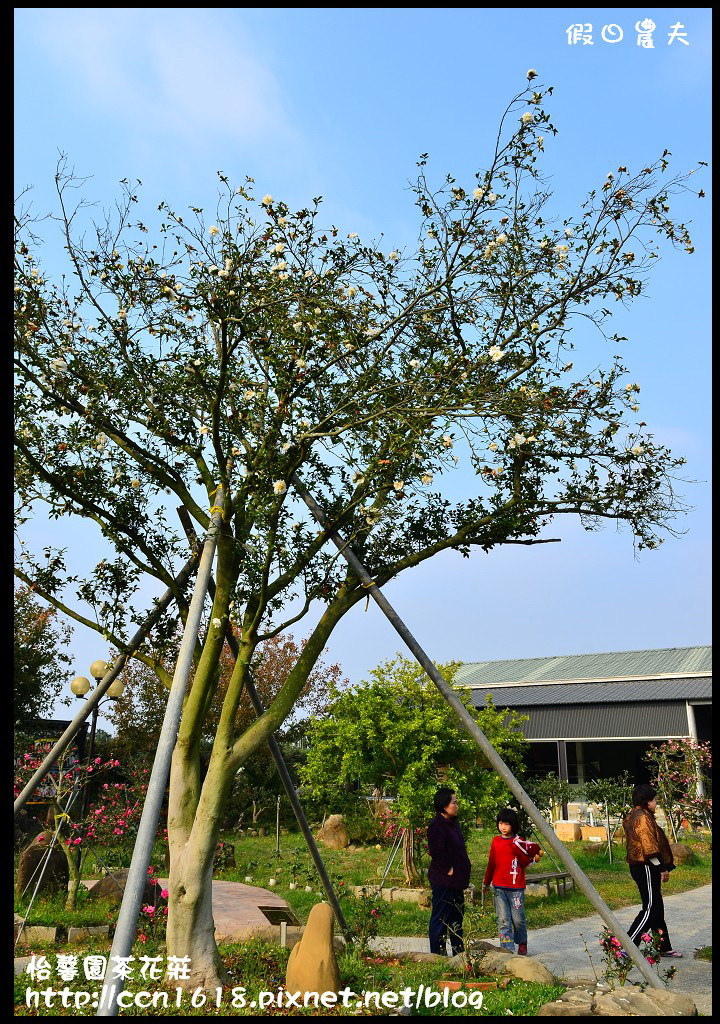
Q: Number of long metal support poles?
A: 4